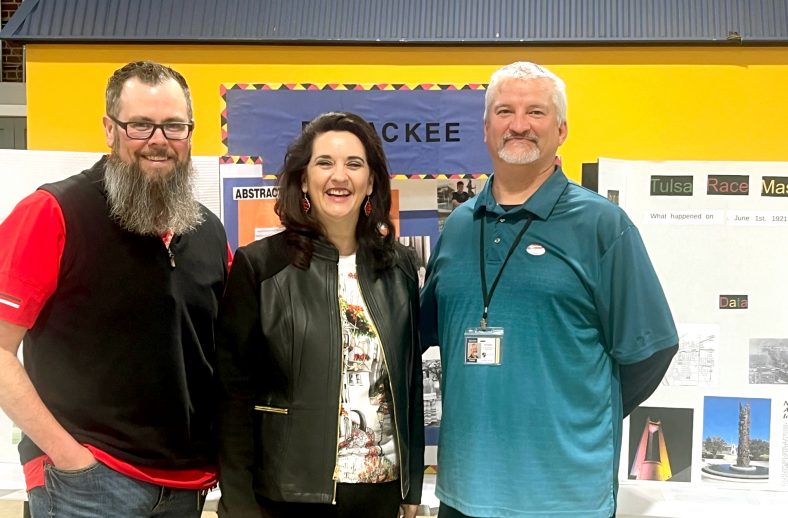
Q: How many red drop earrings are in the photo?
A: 2